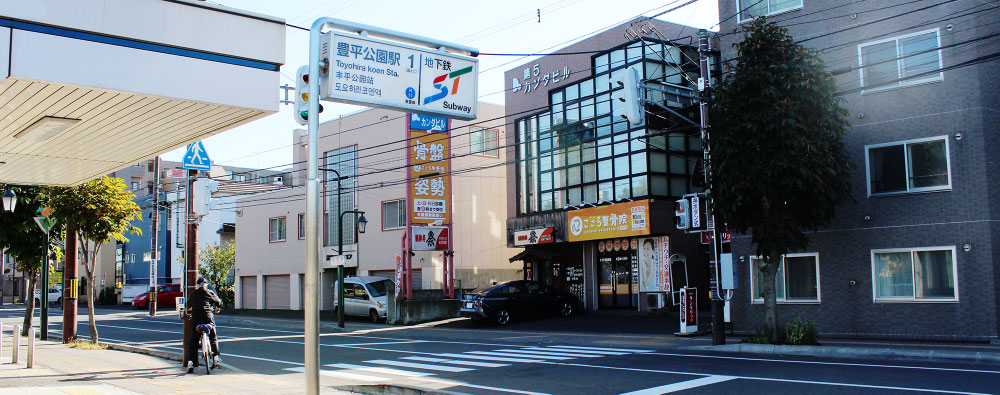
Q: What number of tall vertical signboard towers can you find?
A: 1